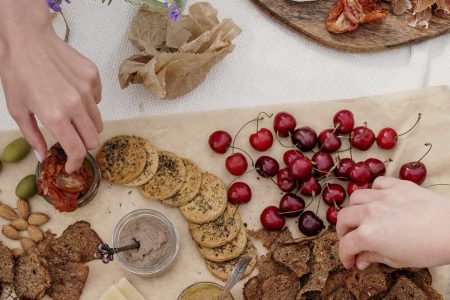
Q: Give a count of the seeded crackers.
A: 8